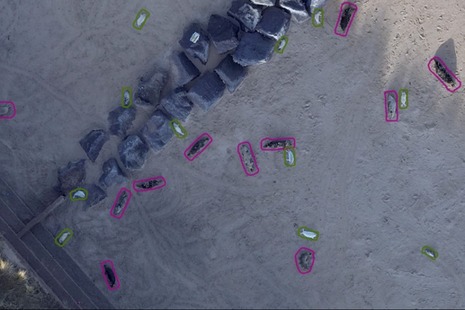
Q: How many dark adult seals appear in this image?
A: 11